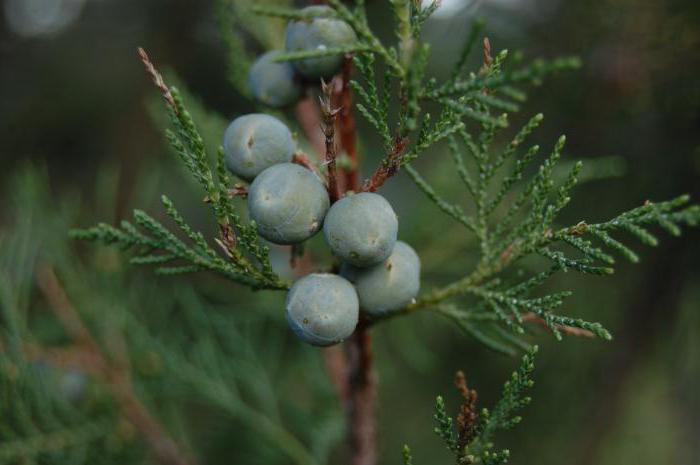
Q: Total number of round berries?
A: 7